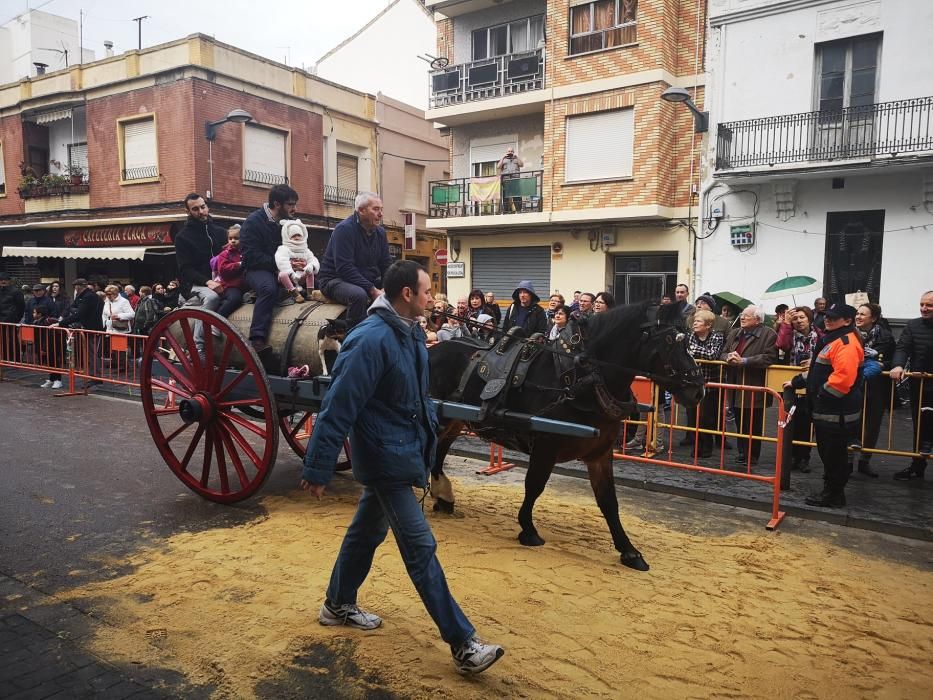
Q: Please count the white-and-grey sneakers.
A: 2